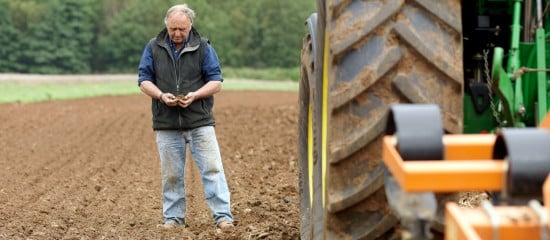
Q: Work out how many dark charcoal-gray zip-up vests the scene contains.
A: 1